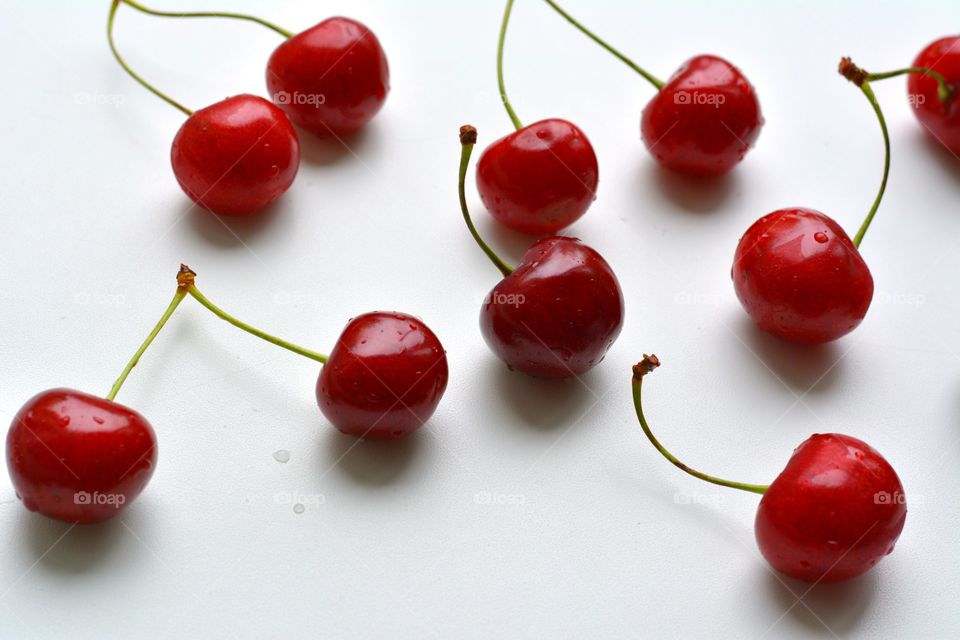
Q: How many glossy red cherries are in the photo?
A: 10